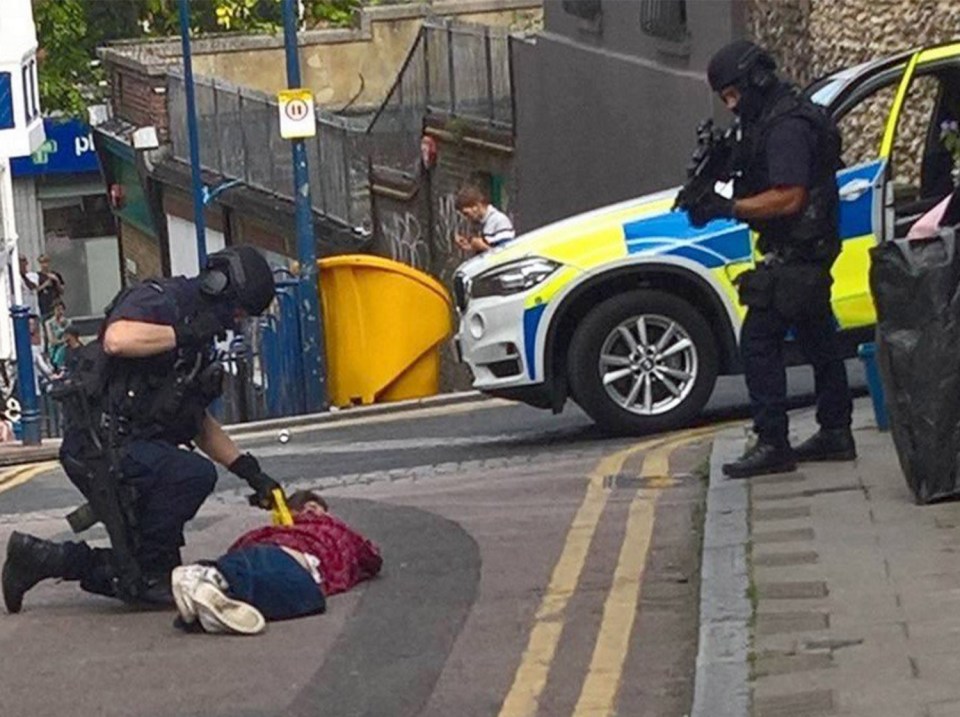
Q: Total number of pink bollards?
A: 0